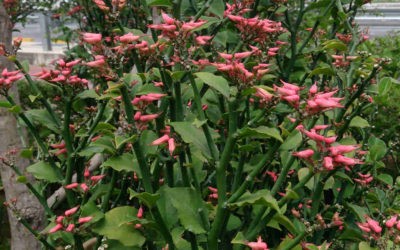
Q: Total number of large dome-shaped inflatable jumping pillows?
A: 0